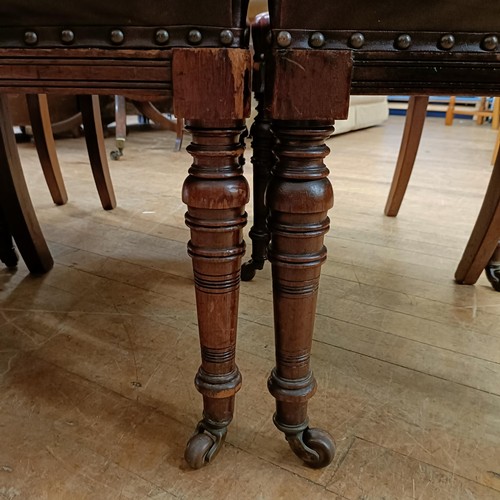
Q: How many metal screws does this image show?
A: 12